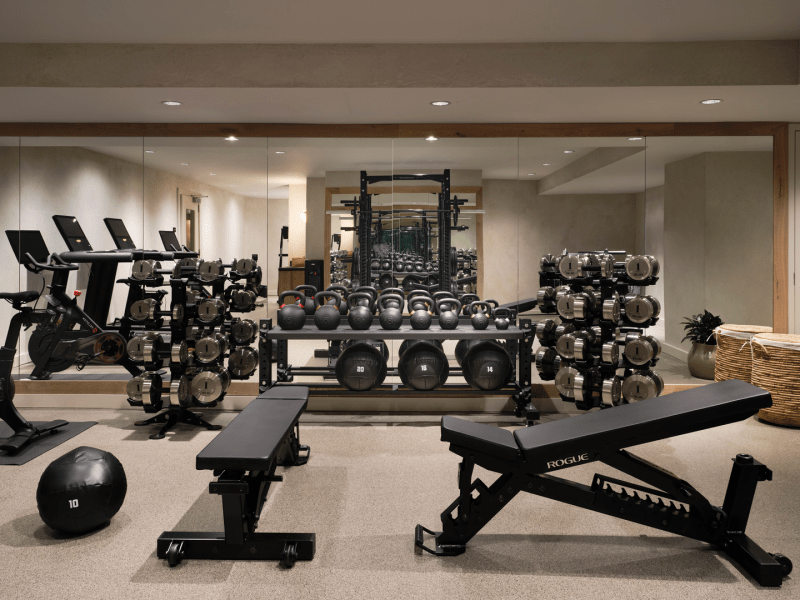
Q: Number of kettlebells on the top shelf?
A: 8